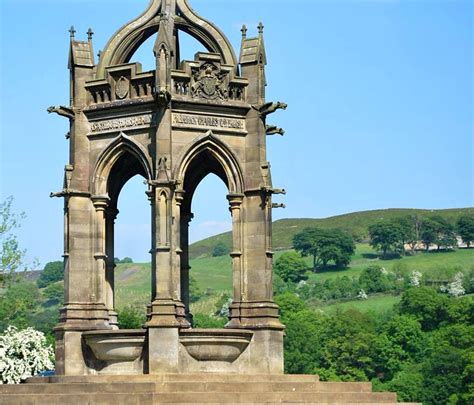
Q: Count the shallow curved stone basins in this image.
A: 2